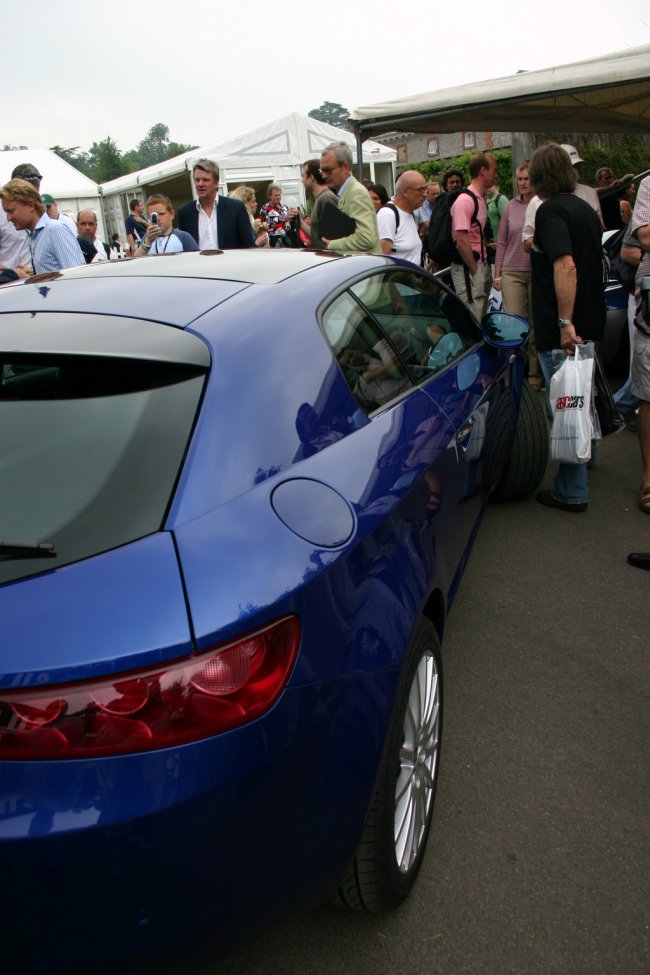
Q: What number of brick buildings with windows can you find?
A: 1